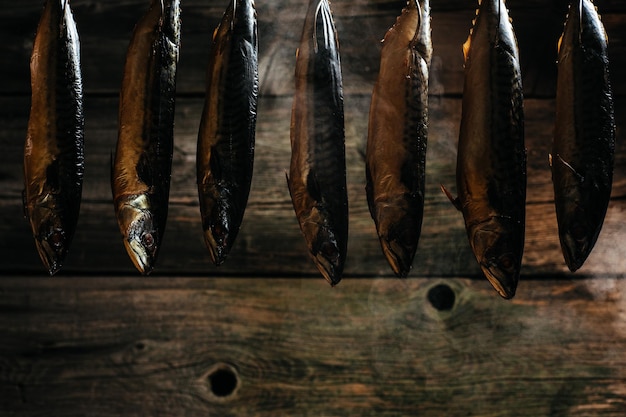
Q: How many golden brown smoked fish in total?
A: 7